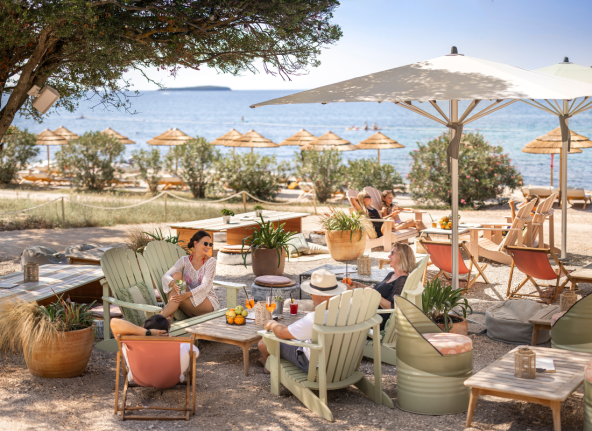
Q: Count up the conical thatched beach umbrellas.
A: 12